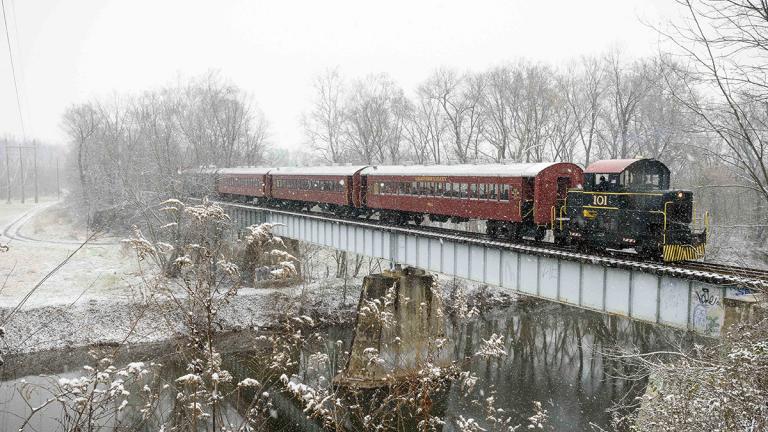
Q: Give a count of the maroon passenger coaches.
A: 3